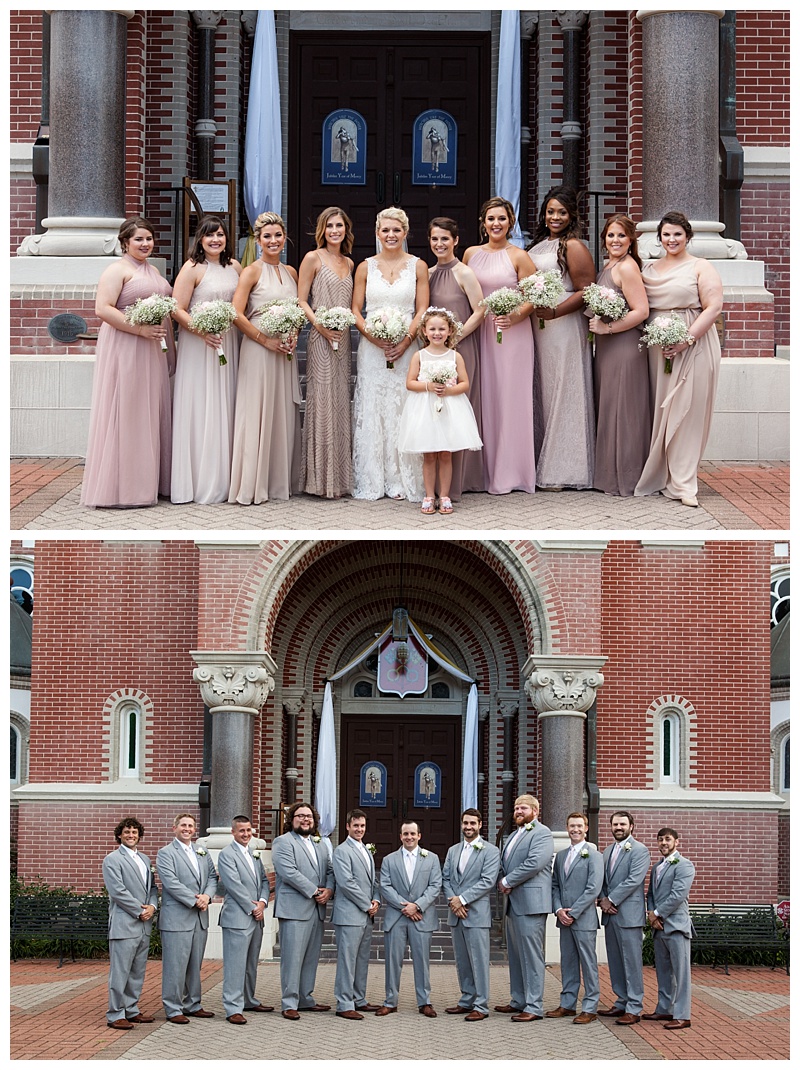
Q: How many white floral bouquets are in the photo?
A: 10